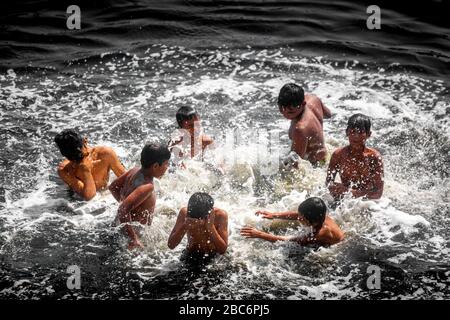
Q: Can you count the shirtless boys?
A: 7